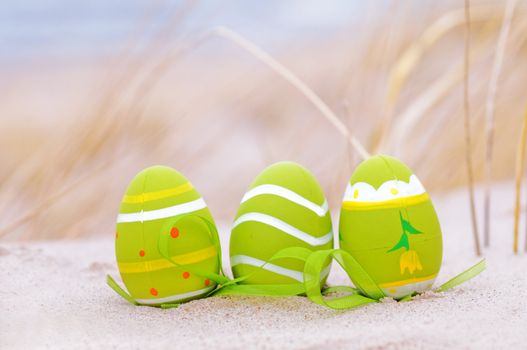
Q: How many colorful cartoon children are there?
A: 0